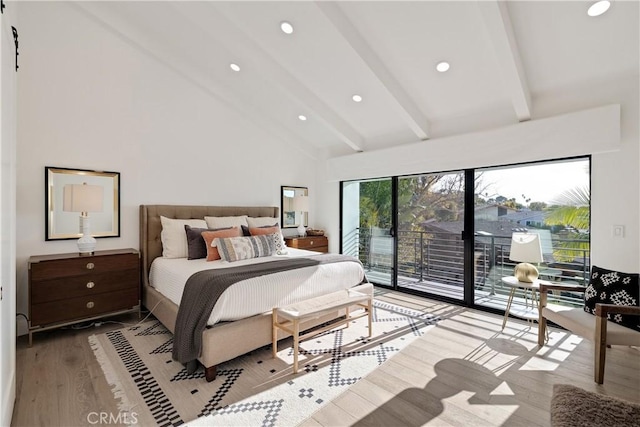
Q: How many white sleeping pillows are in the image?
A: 3